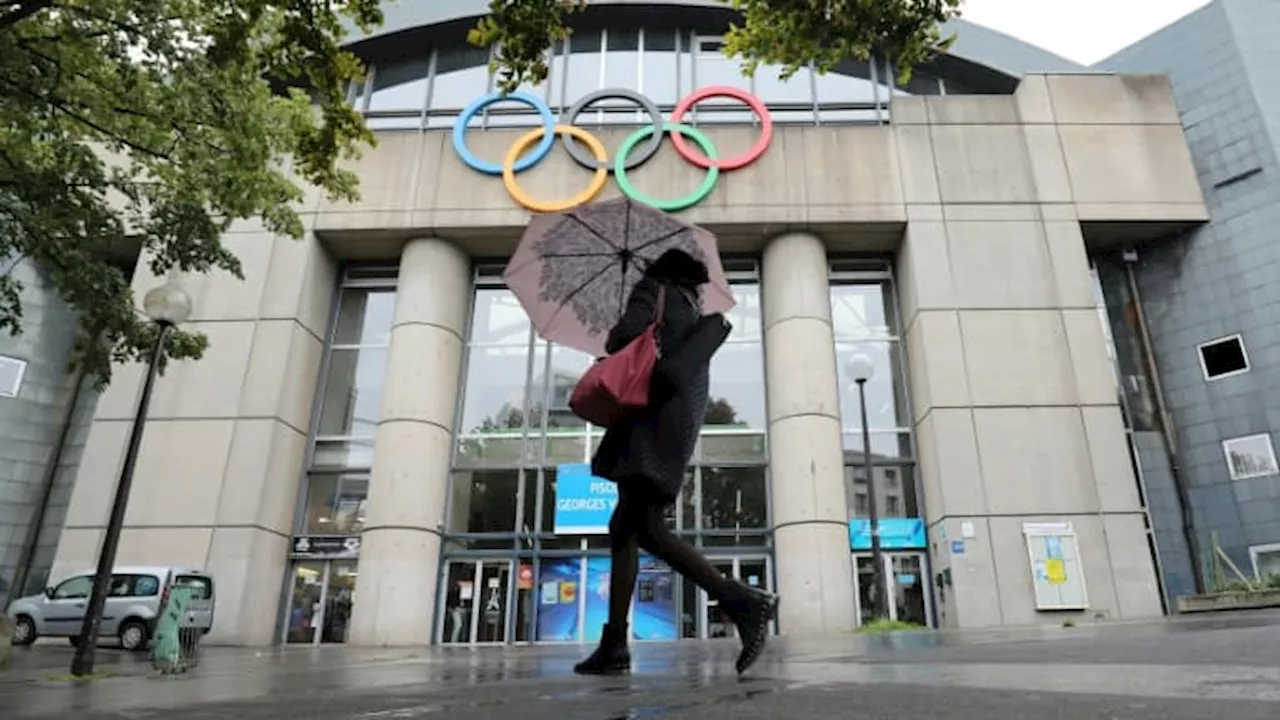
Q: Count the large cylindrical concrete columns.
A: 2